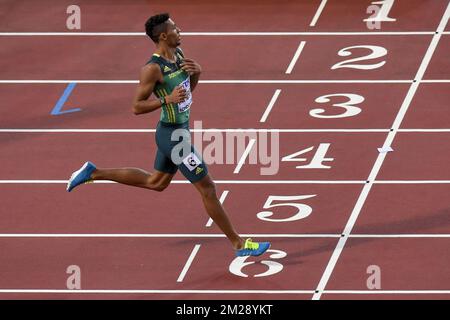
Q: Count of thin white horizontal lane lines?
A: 6